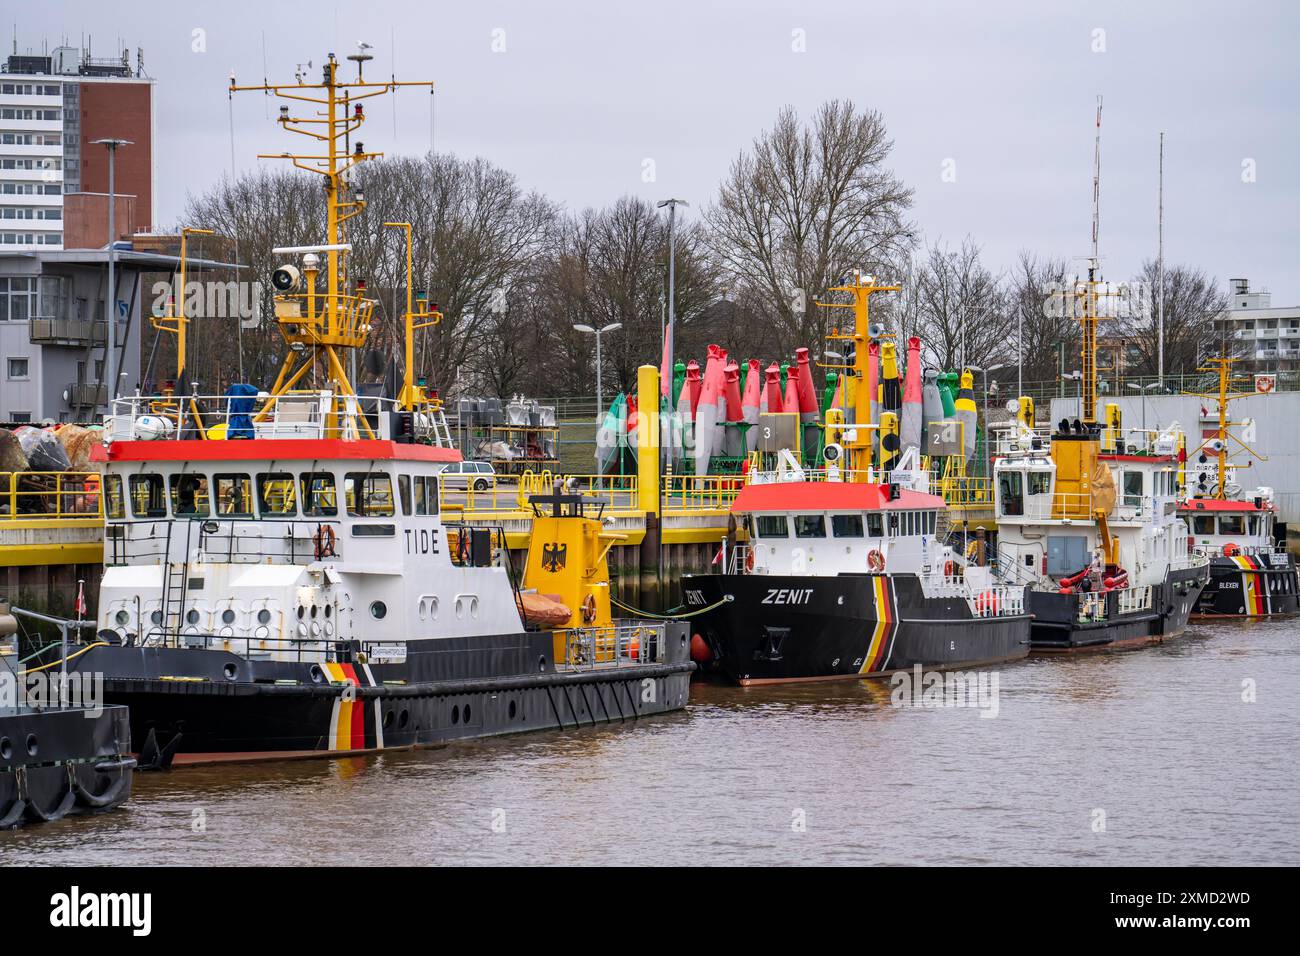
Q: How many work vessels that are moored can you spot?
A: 5